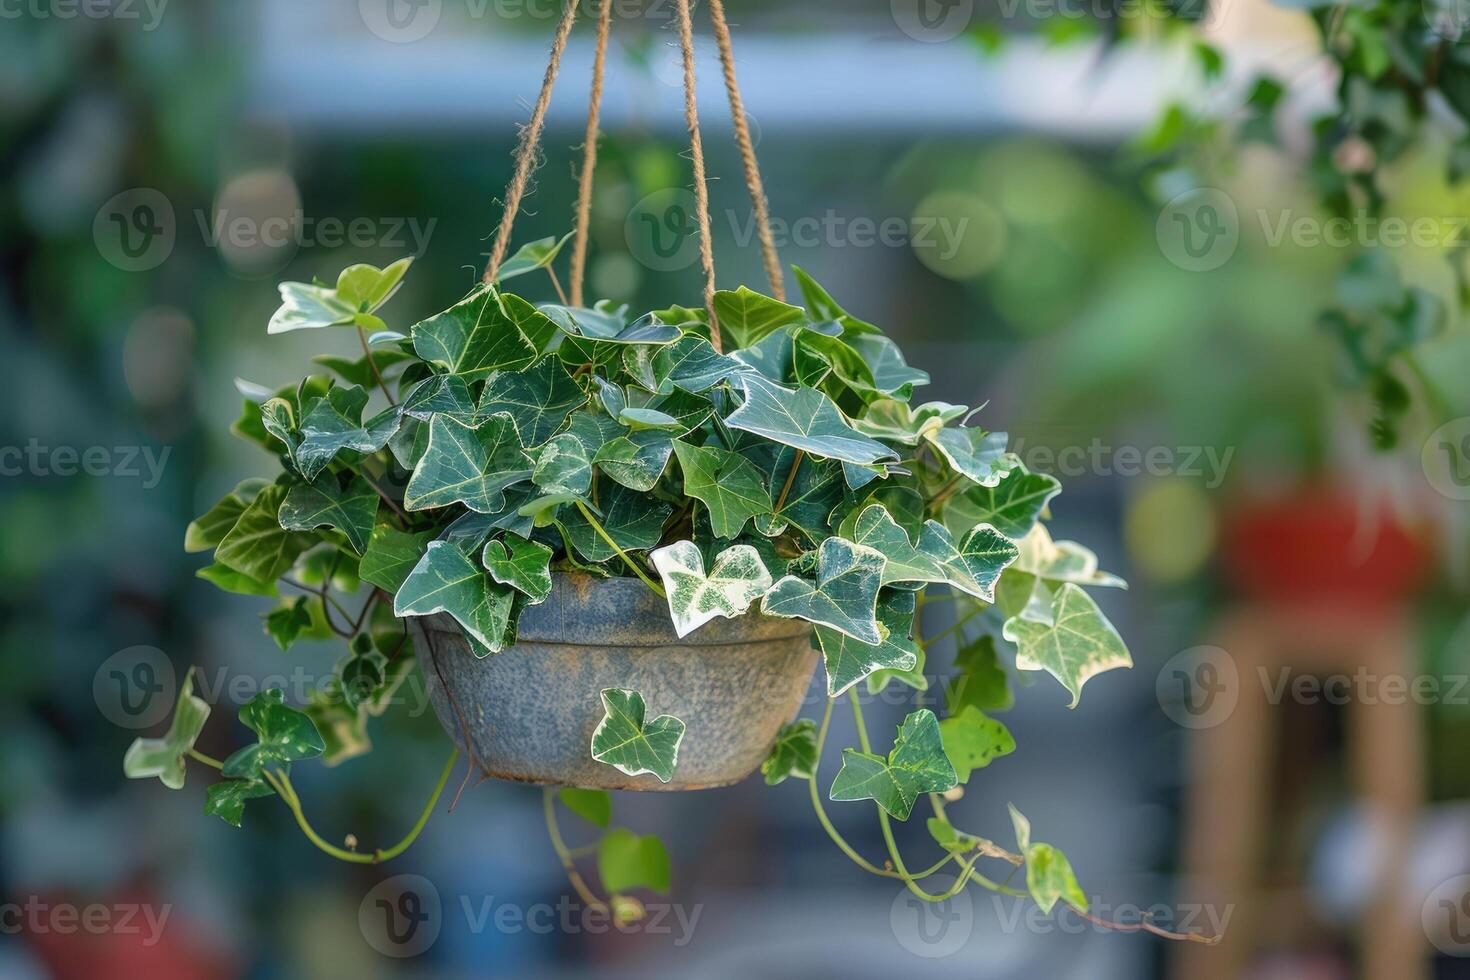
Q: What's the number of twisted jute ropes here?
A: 4